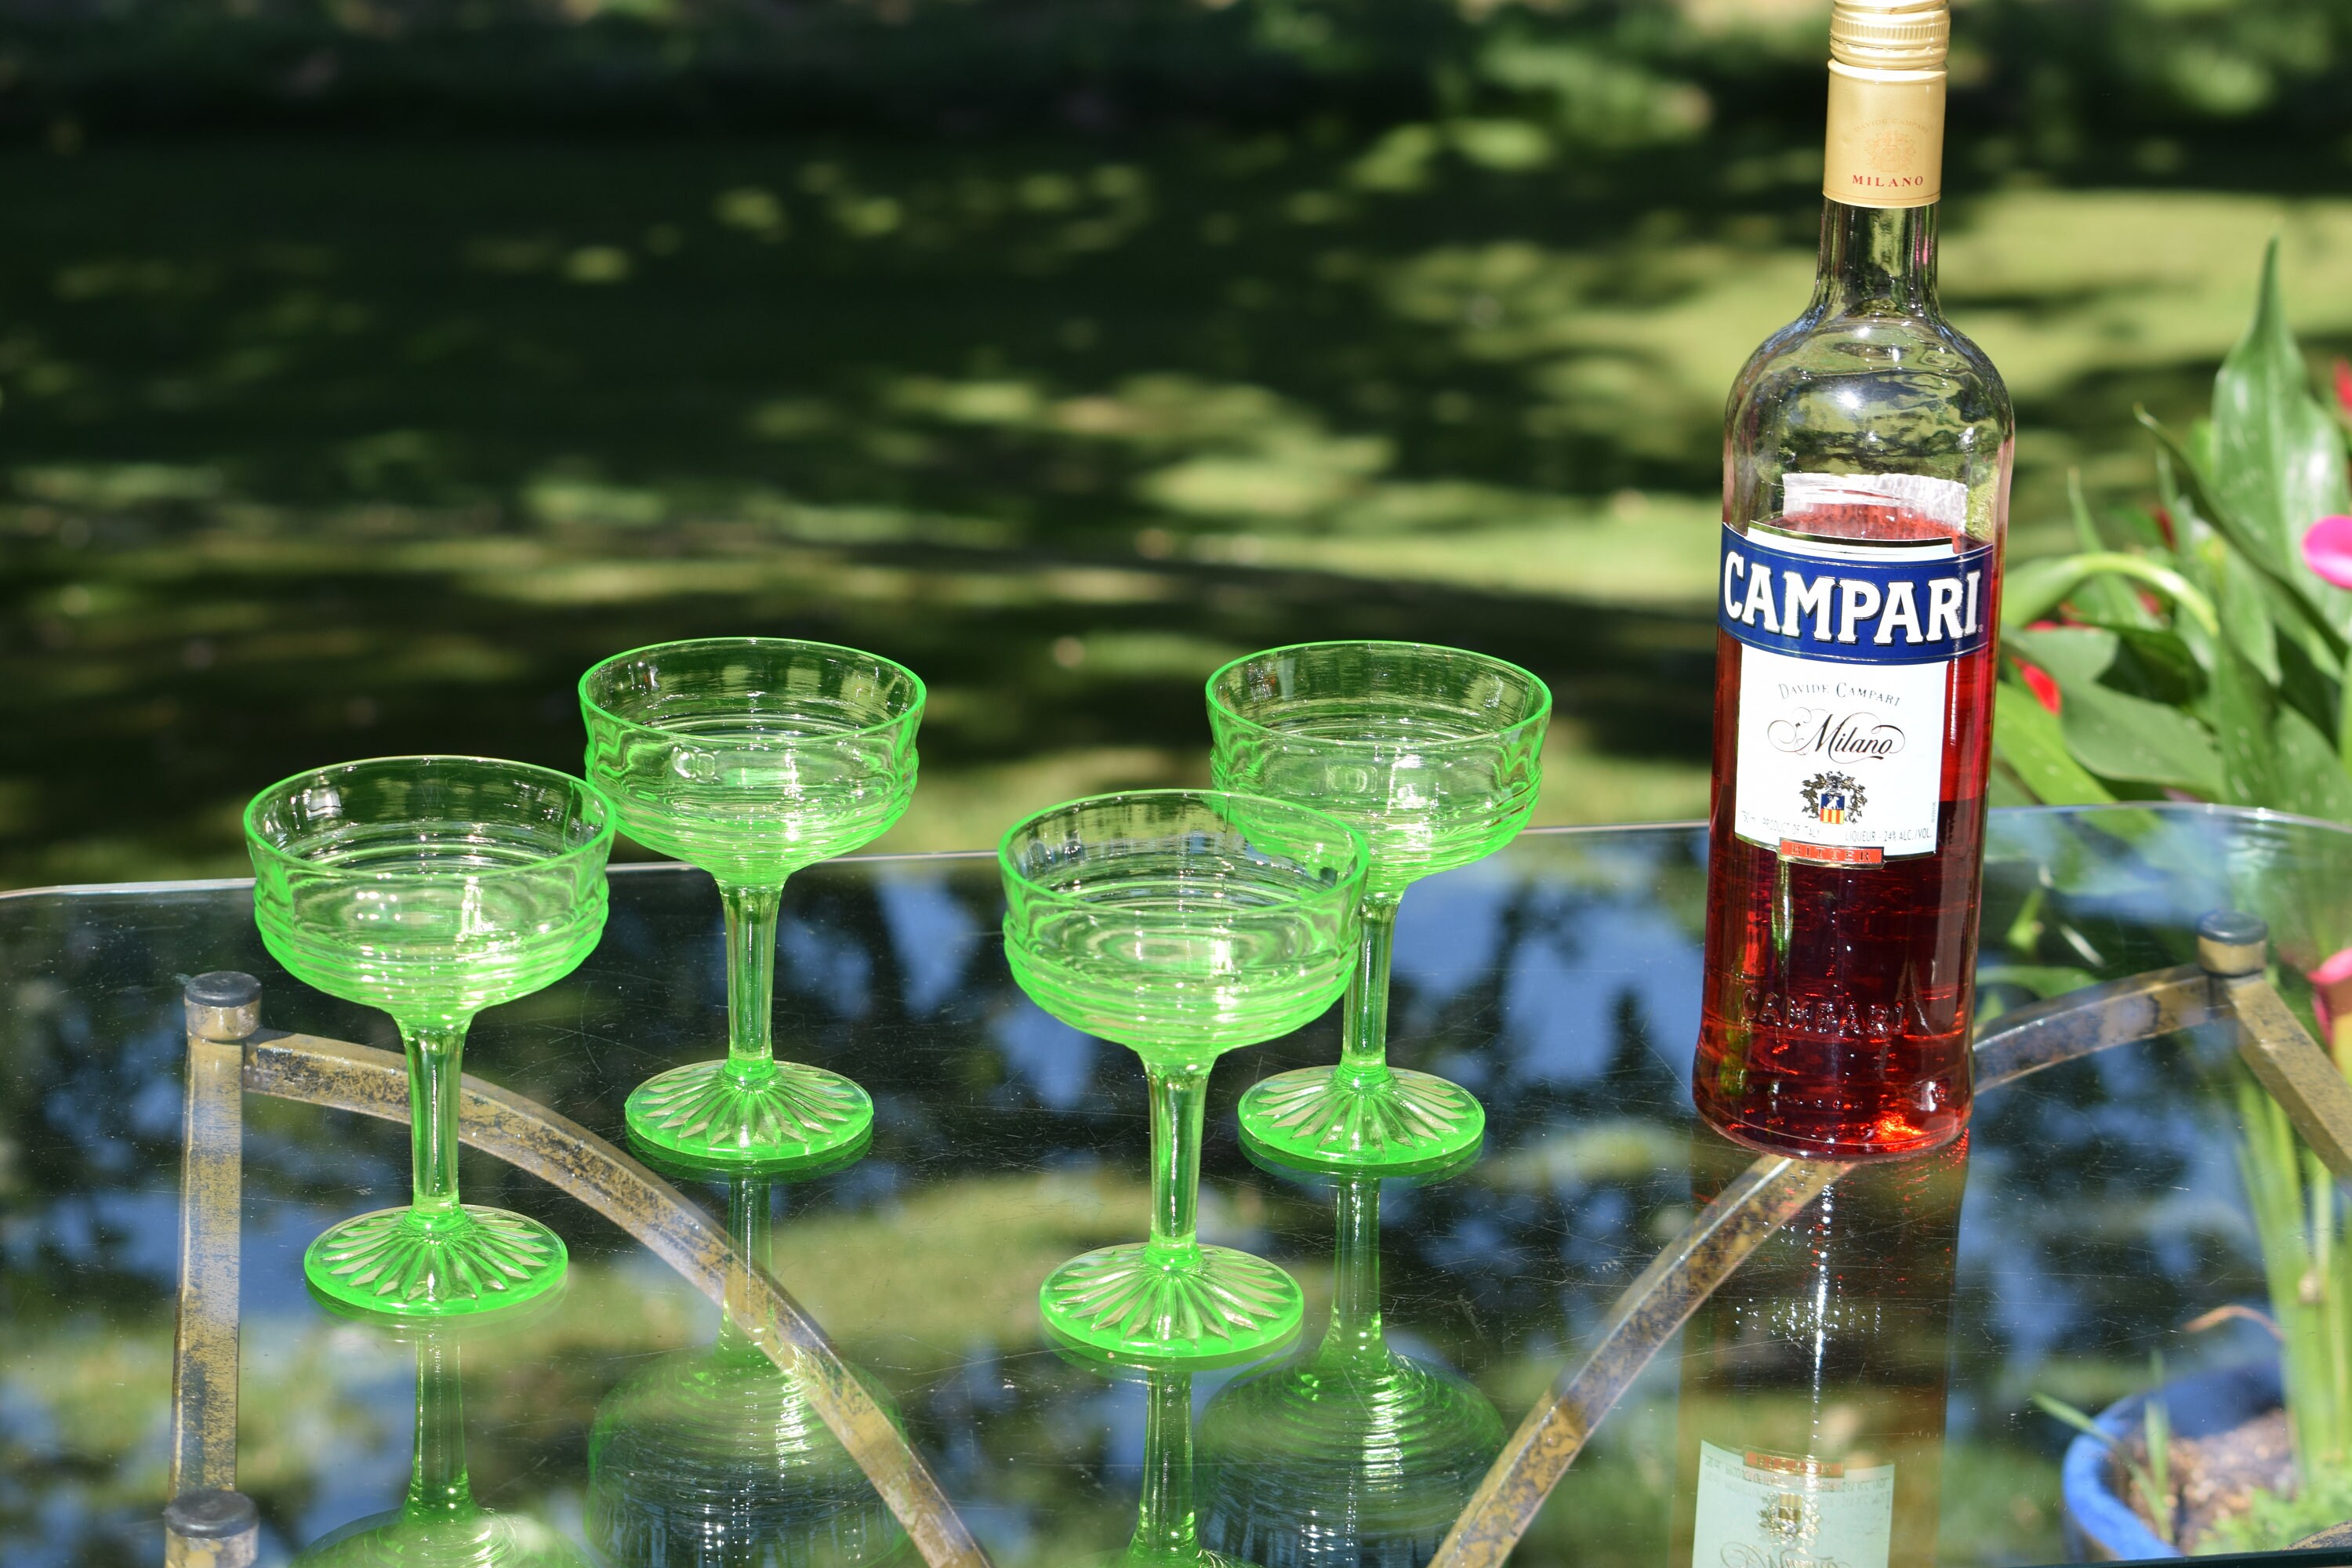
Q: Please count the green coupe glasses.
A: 4